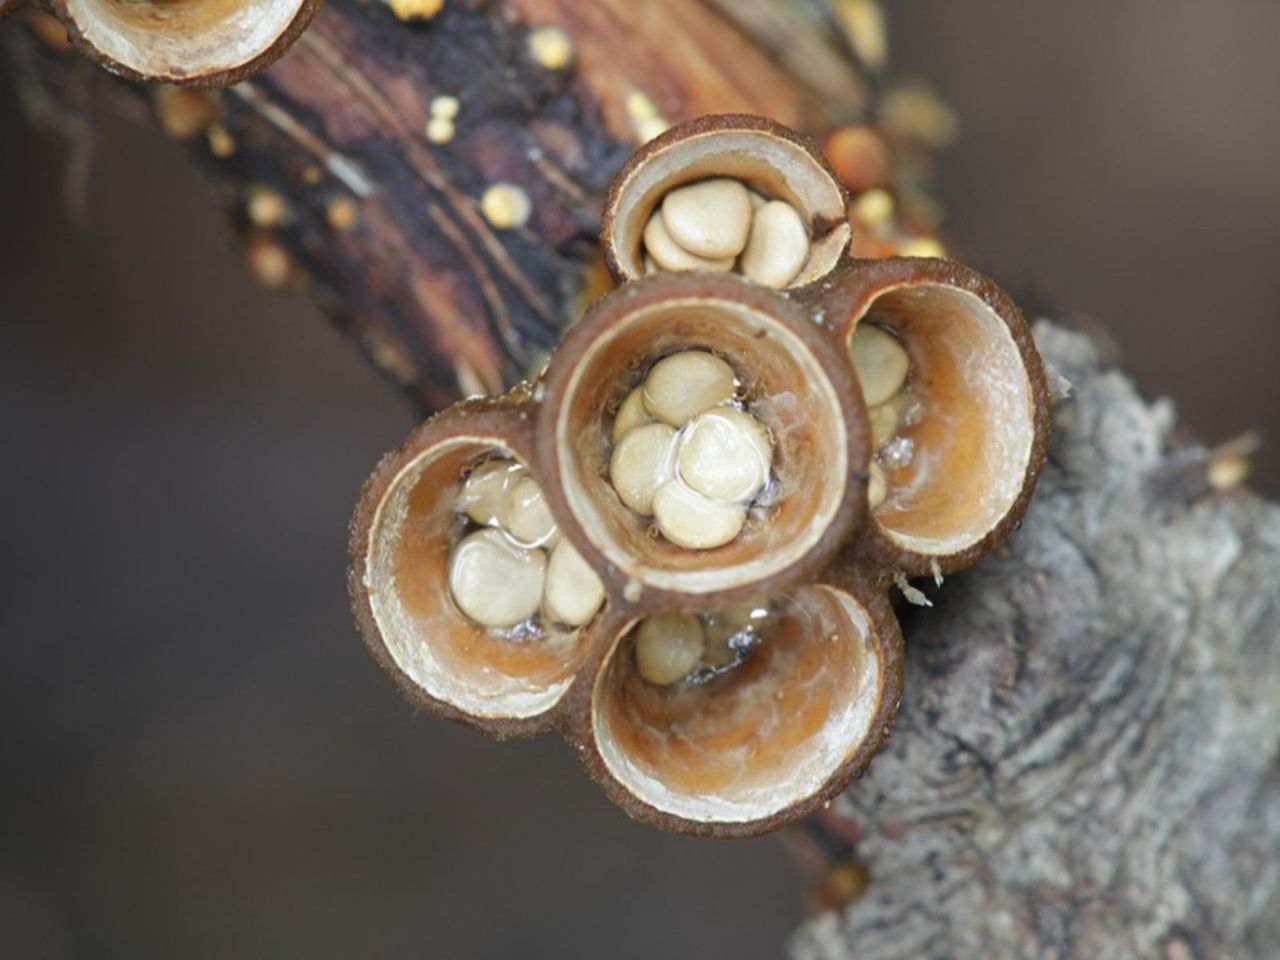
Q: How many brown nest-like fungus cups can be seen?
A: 6